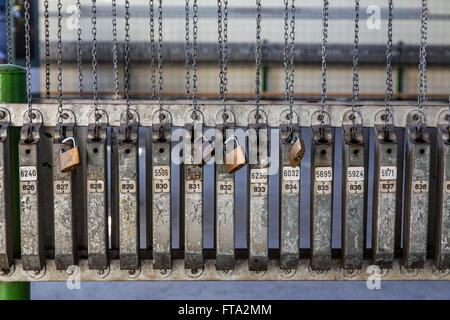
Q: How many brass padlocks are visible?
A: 4